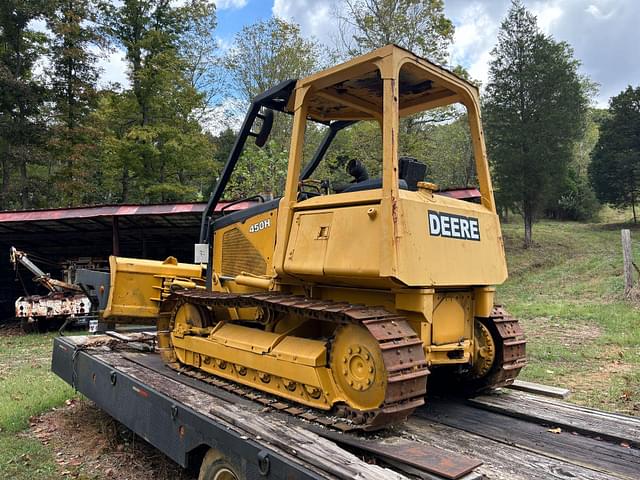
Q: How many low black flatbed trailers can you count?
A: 1